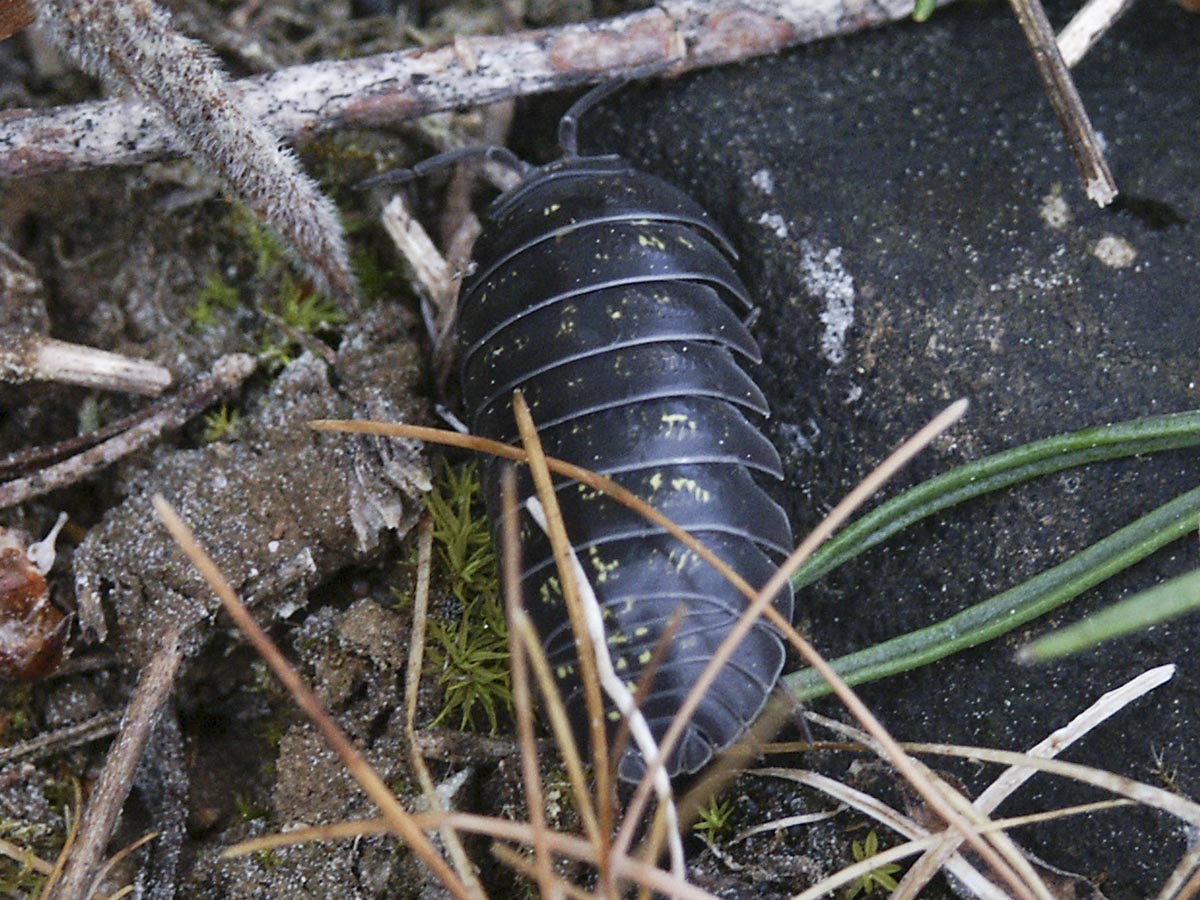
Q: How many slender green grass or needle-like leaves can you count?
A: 3